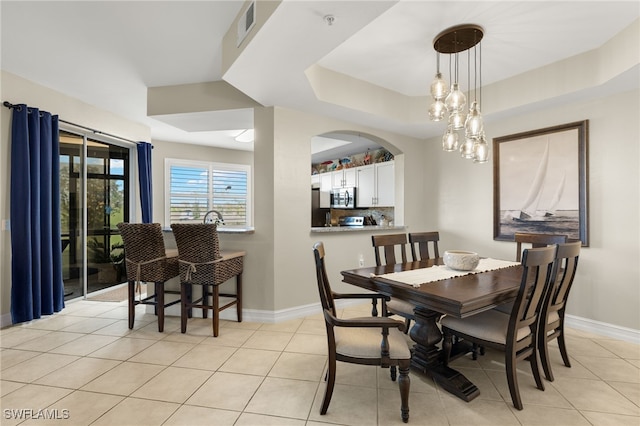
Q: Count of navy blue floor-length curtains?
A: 2